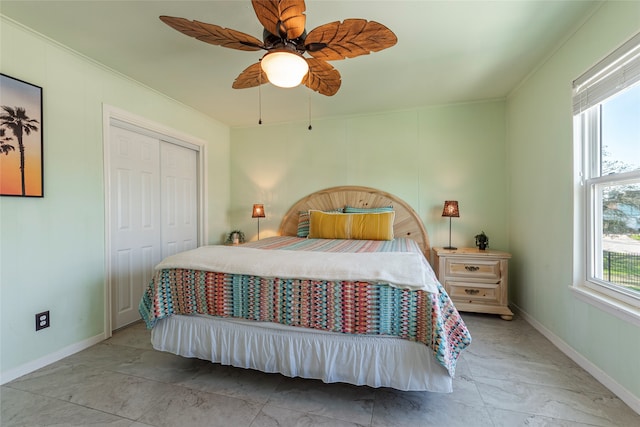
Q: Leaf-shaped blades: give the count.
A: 5